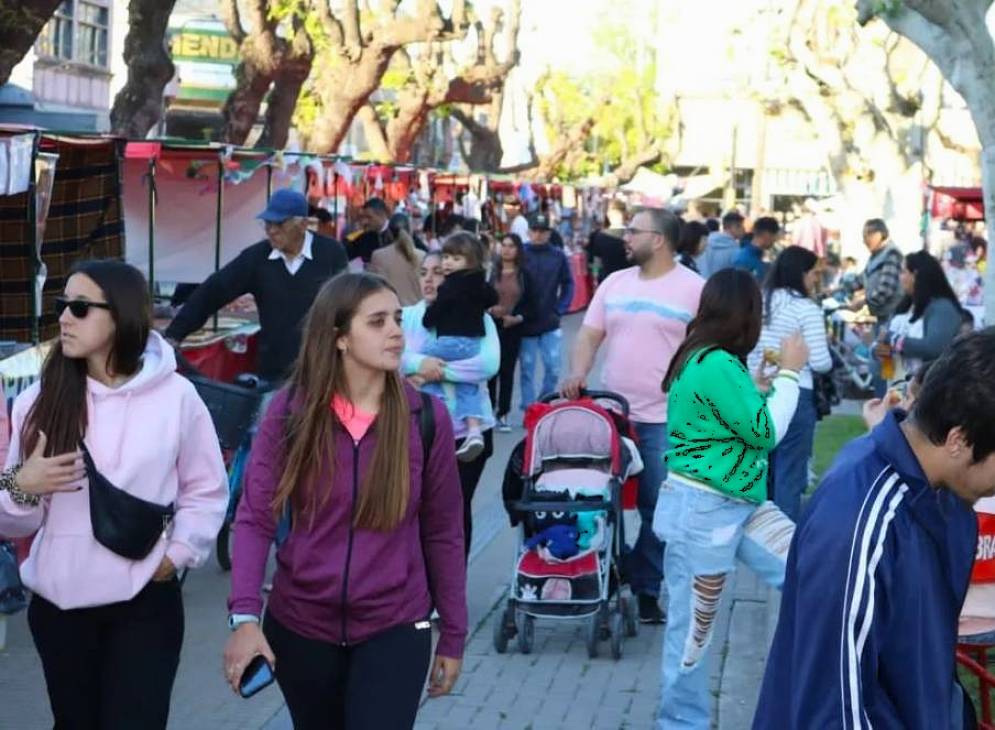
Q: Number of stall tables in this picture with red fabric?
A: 2